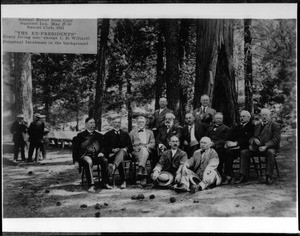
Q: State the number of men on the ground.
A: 2